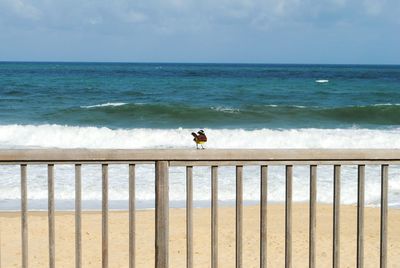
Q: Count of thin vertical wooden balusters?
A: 14